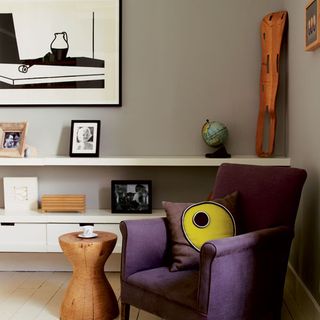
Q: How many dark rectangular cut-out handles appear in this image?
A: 2